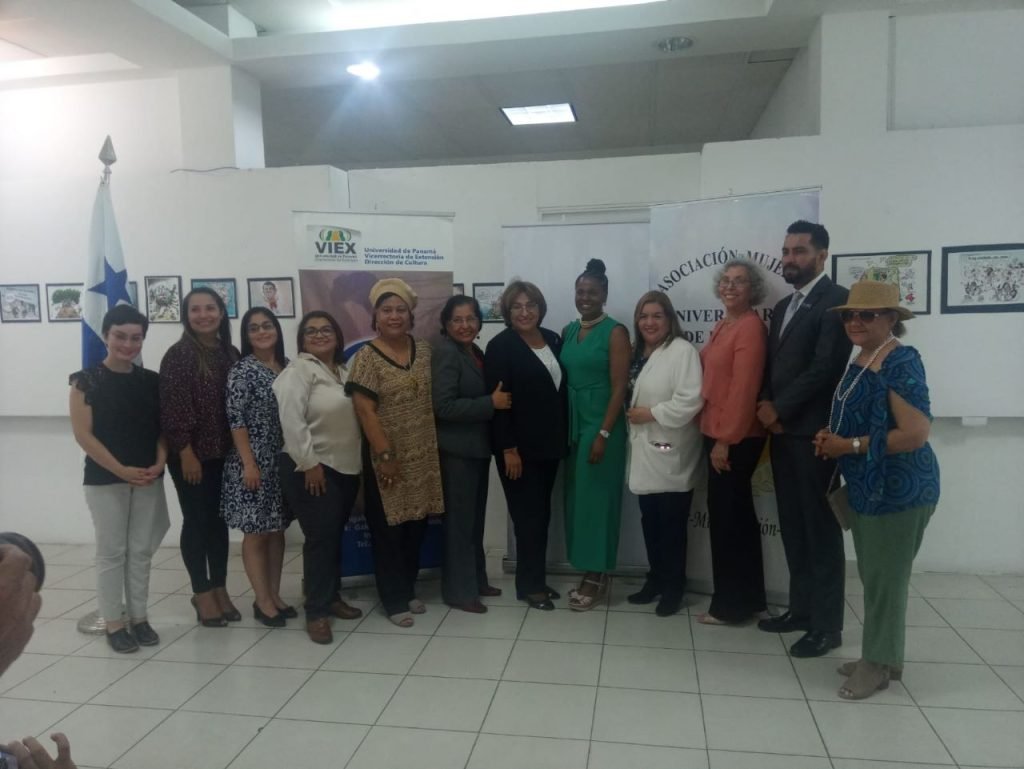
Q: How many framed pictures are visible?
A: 10